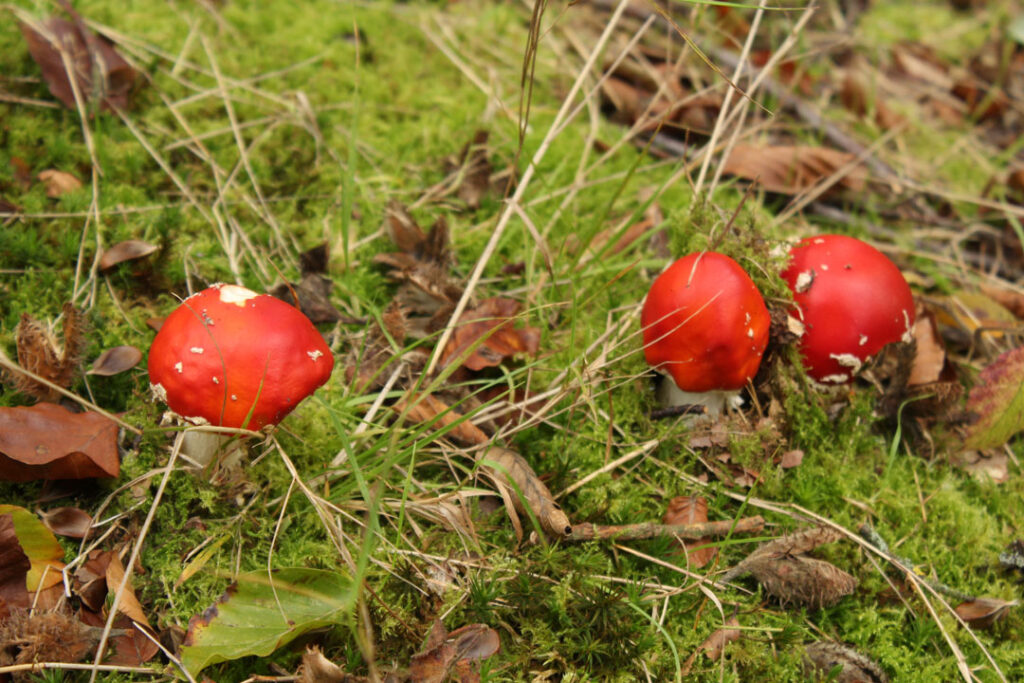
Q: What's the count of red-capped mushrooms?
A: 3